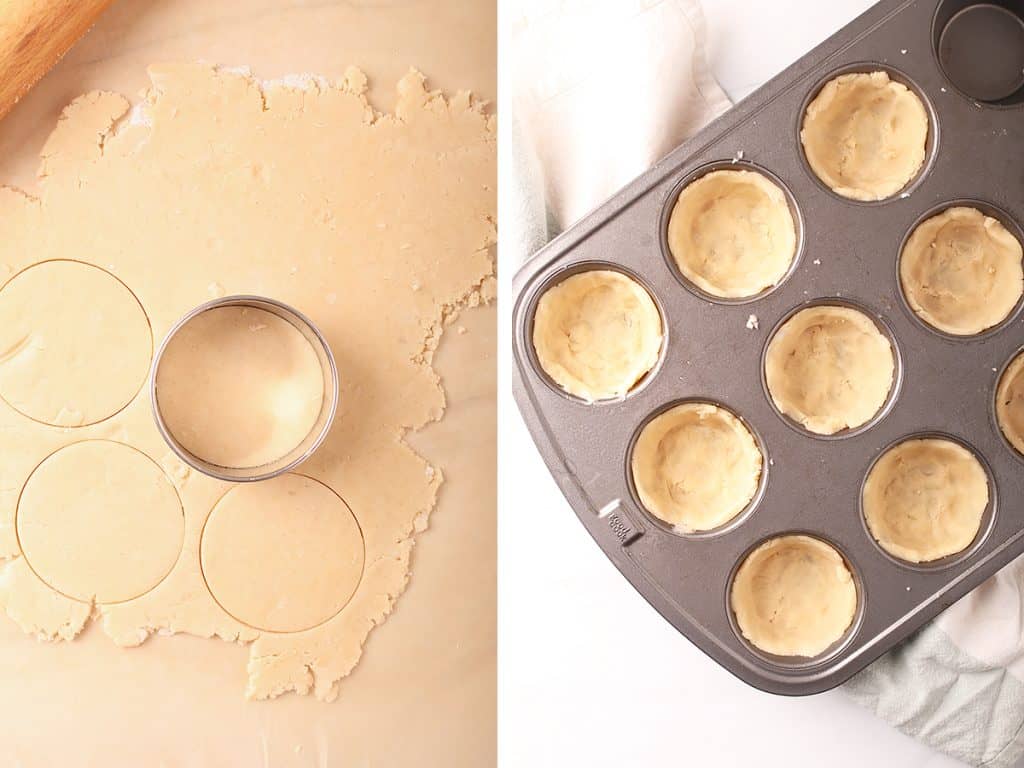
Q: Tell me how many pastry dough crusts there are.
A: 9